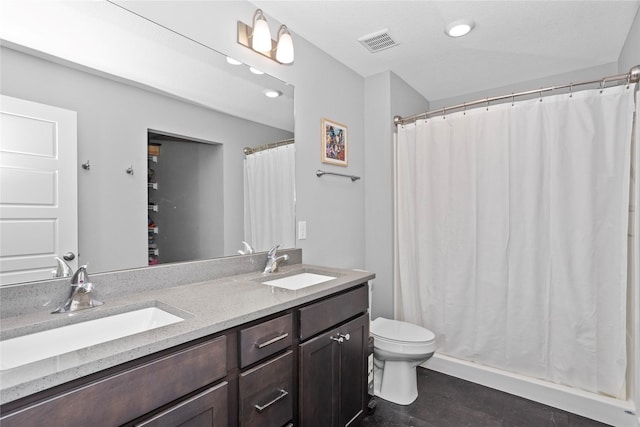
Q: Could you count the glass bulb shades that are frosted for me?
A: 2